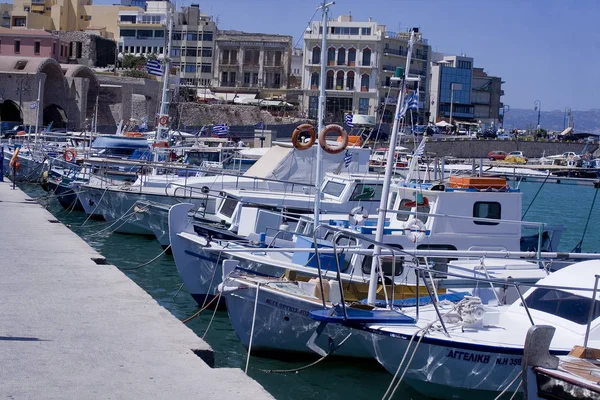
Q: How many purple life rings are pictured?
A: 0